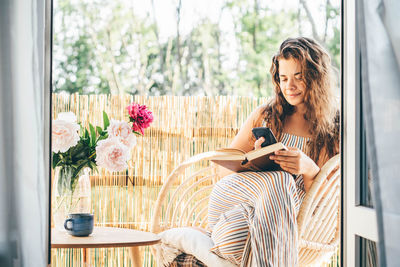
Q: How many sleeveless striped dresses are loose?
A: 1